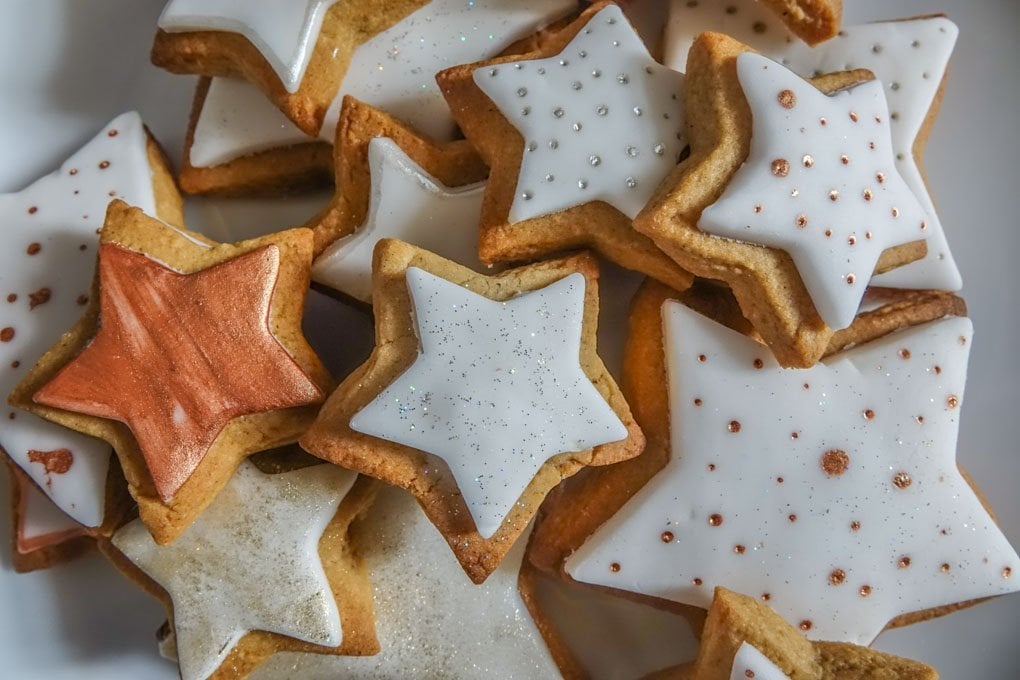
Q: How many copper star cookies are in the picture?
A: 1